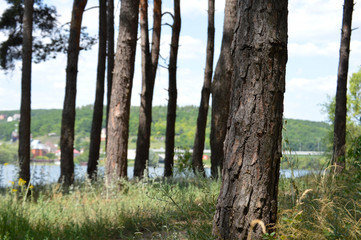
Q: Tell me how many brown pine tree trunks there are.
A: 11